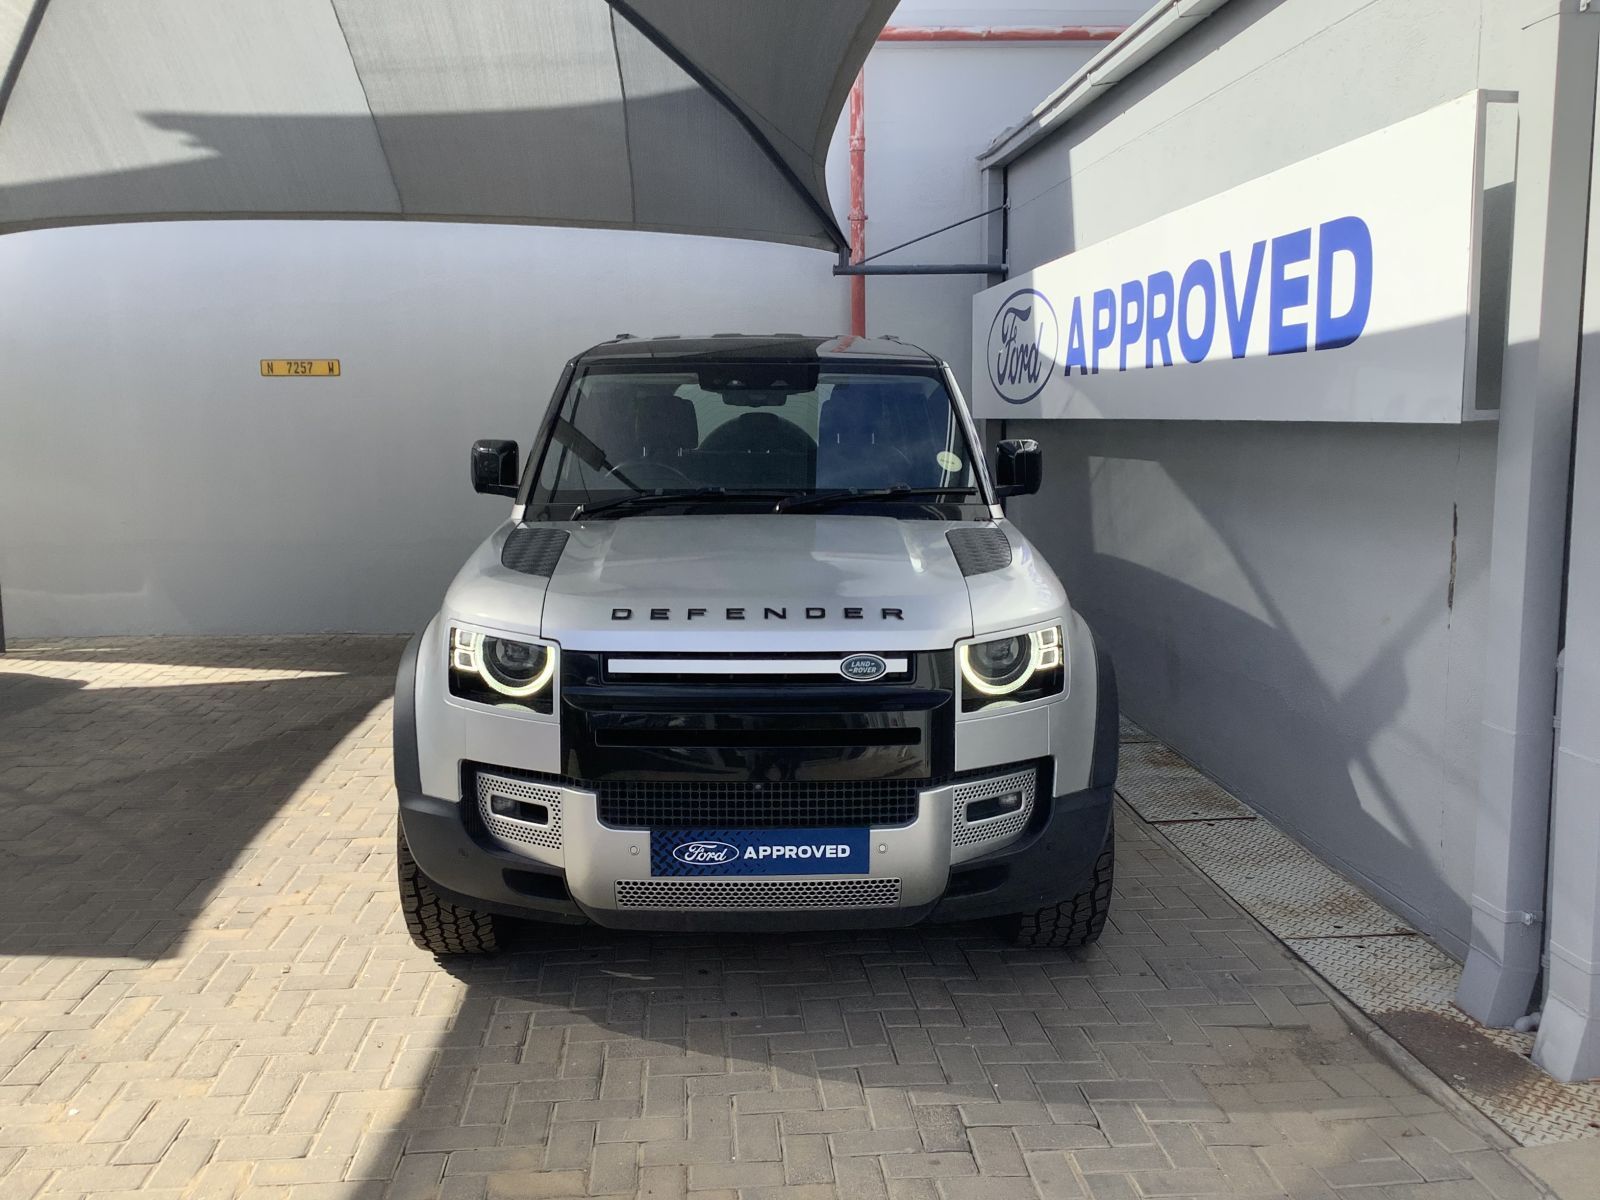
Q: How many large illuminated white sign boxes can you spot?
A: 1